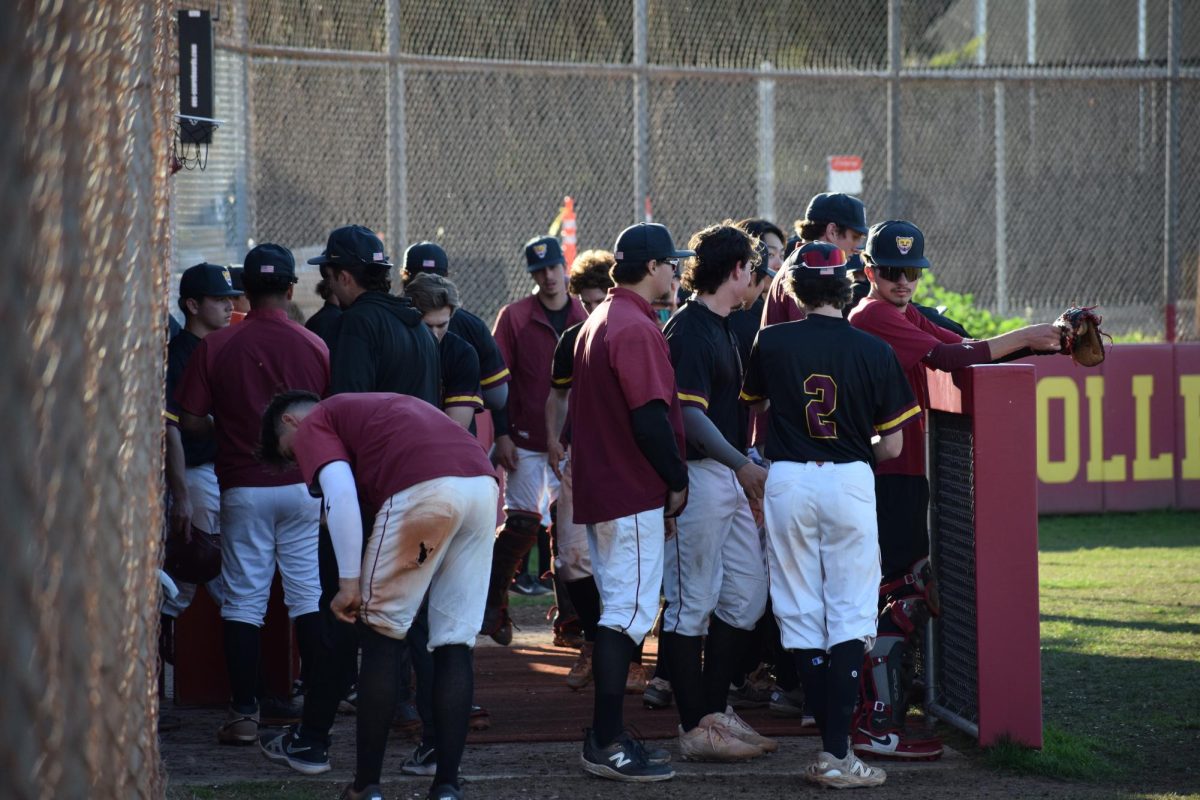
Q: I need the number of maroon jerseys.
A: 6